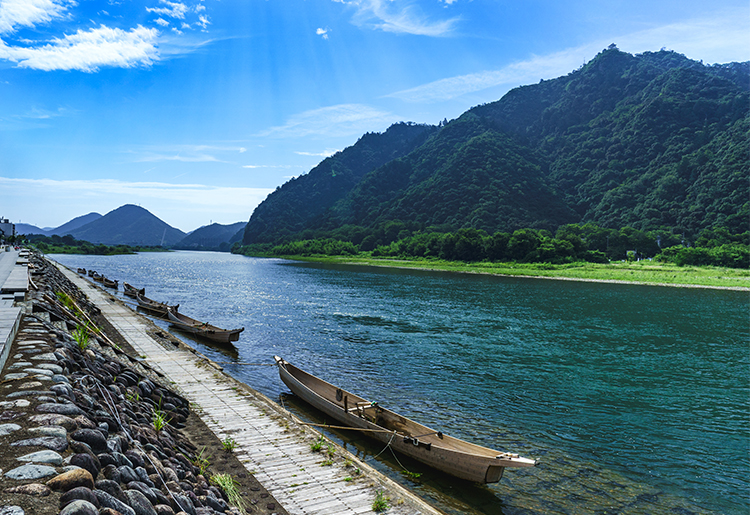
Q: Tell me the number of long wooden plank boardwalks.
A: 1